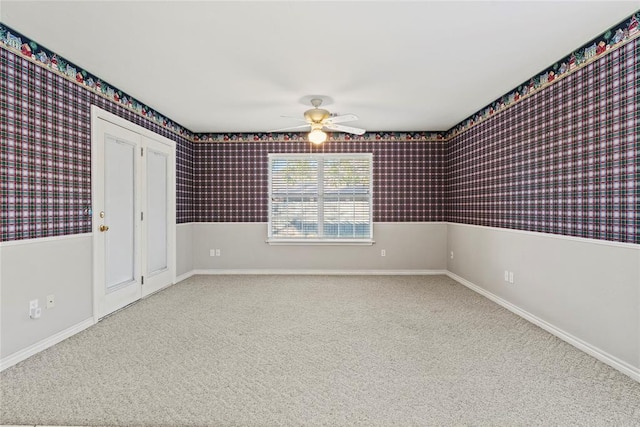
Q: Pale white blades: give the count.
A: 4